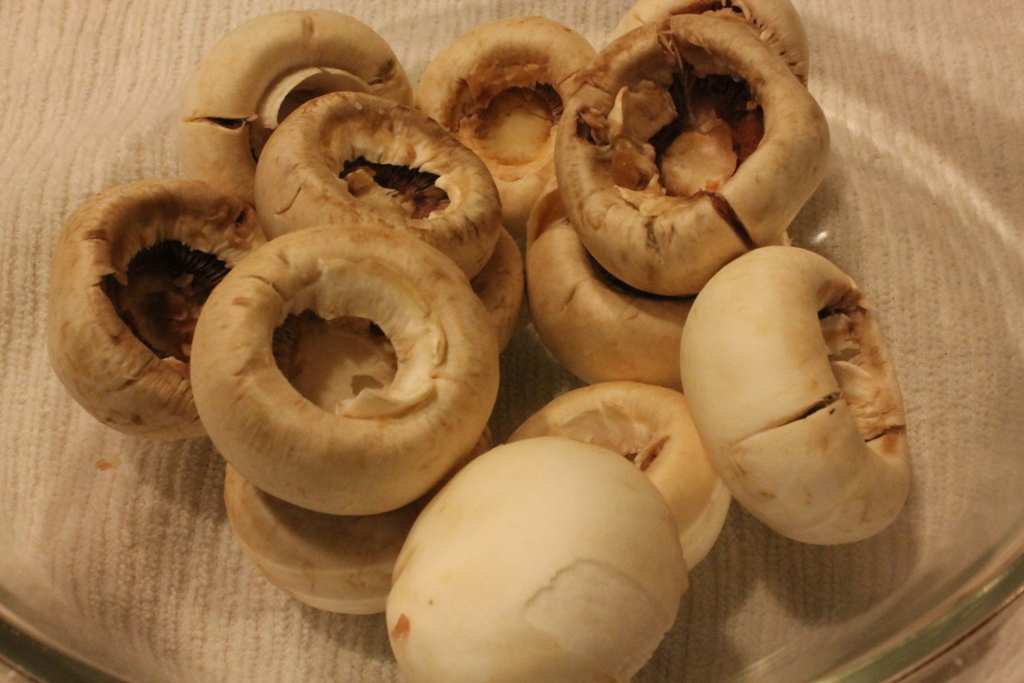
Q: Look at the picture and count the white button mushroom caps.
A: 13